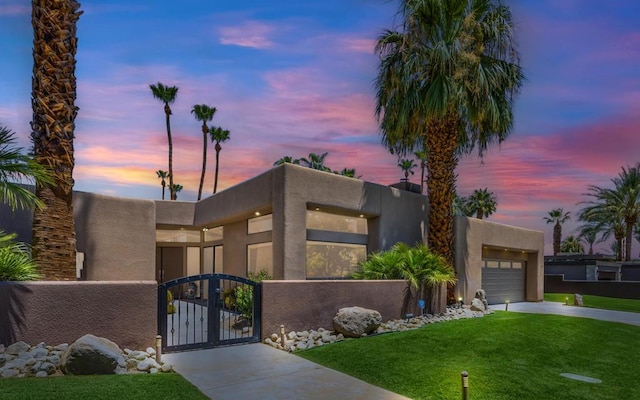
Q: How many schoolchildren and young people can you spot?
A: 0